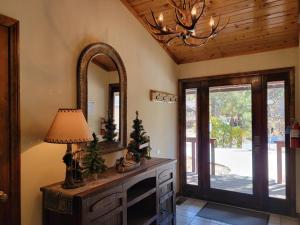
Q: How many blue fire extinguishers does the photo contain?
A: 0